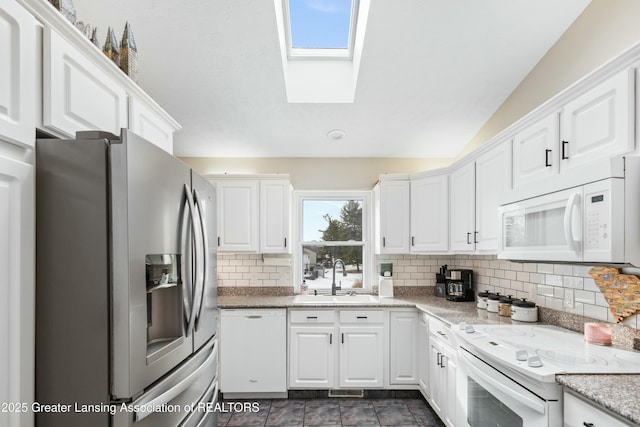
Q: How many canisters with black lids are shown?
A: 4